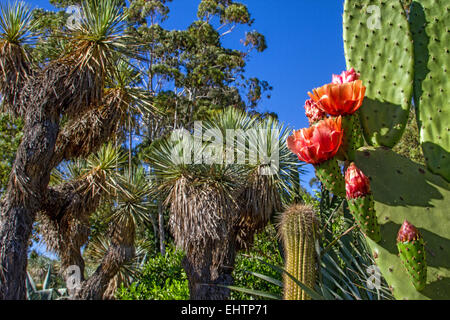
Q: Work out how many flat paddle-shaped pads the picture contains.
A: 3